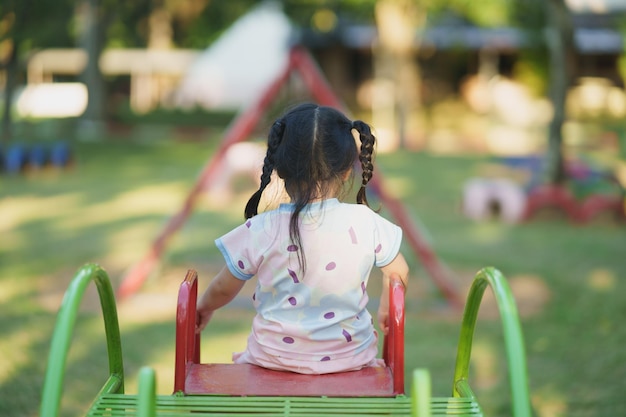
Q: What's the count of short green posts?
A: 2